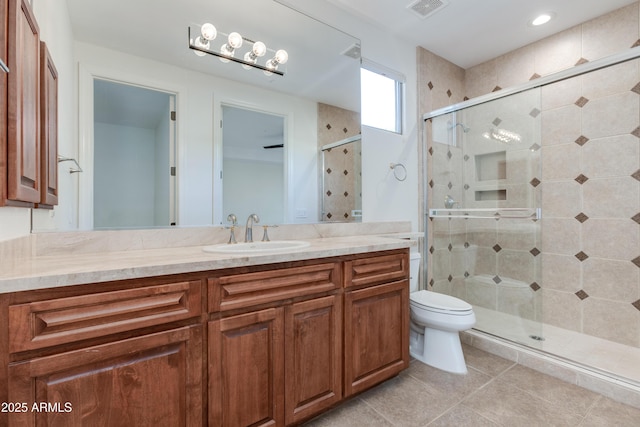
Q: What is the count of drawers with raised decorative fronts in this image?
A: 3